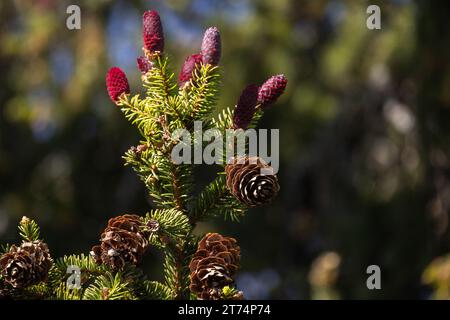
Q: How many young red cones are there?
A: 7